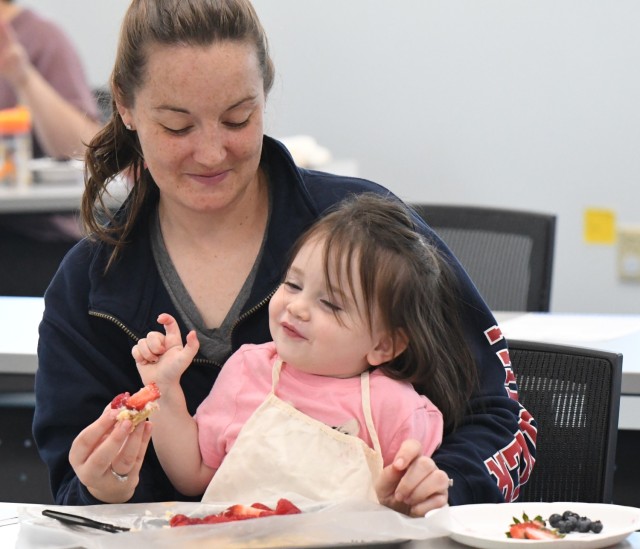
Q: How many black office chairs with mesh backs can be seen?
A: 2